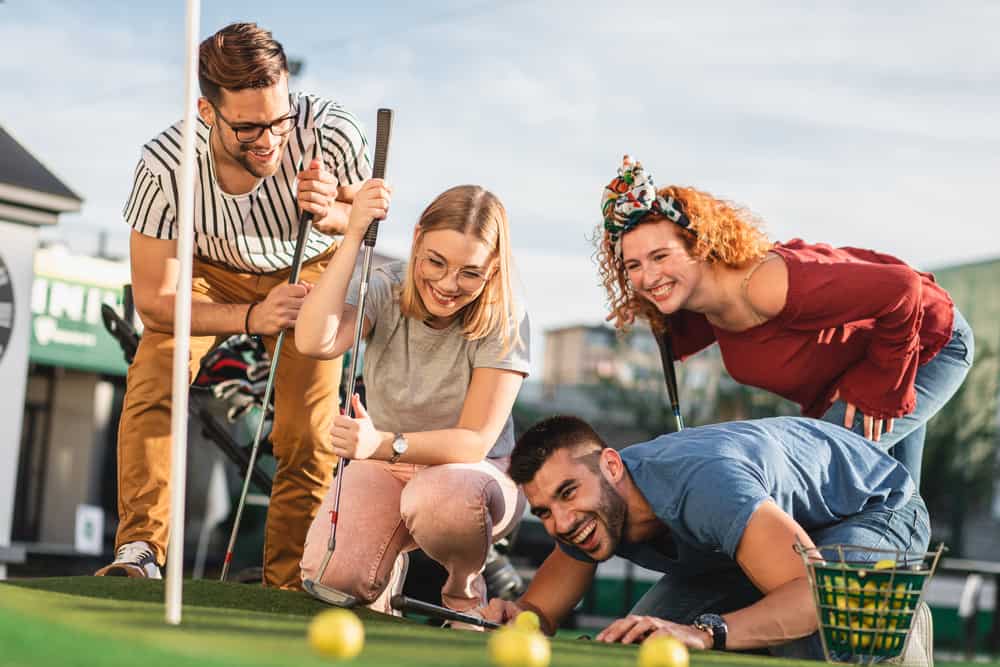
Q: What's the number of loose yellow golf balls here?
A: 4